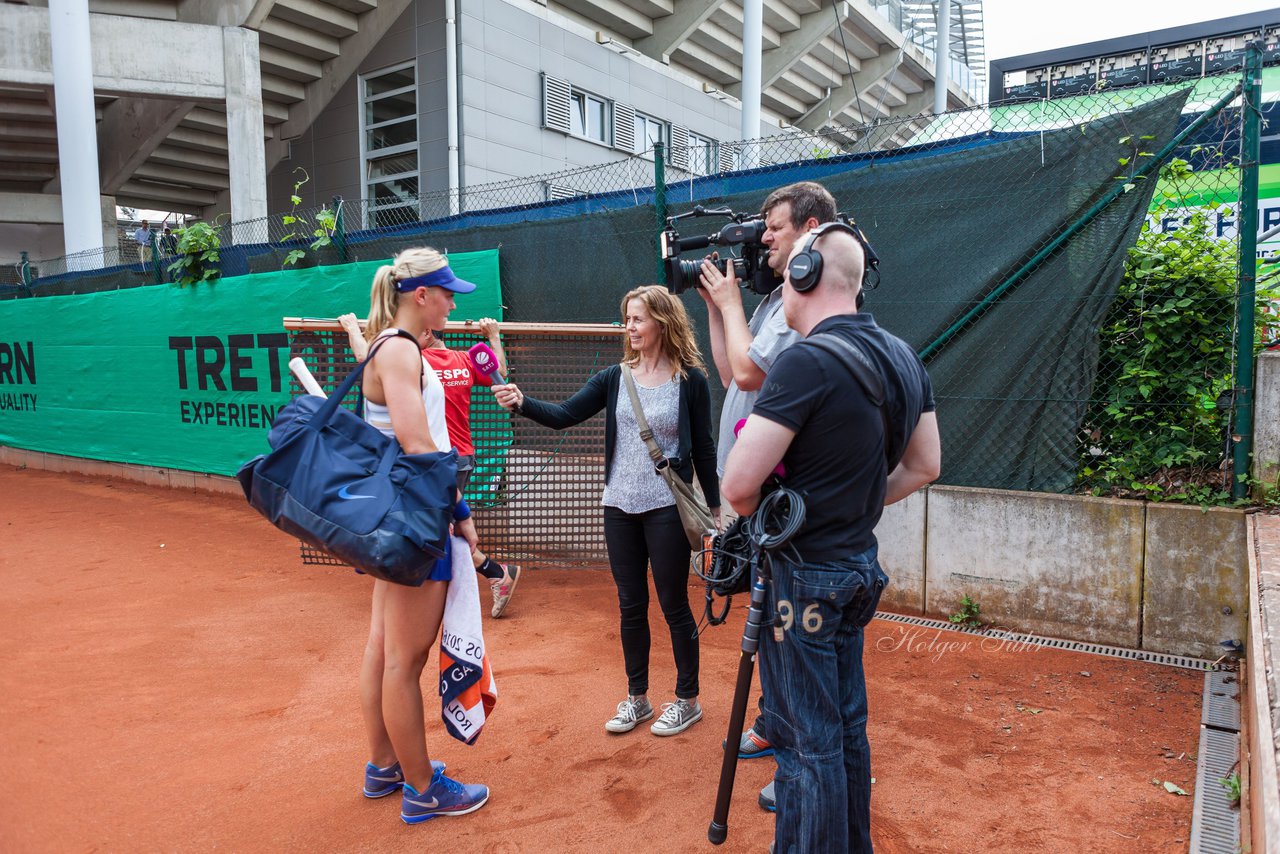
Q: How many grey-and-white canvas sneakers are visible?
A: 2